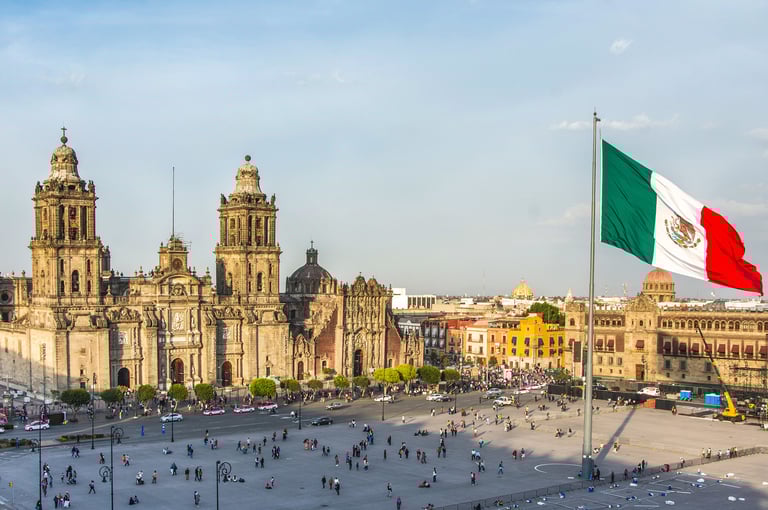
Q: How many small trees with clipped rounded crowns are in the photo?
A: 14